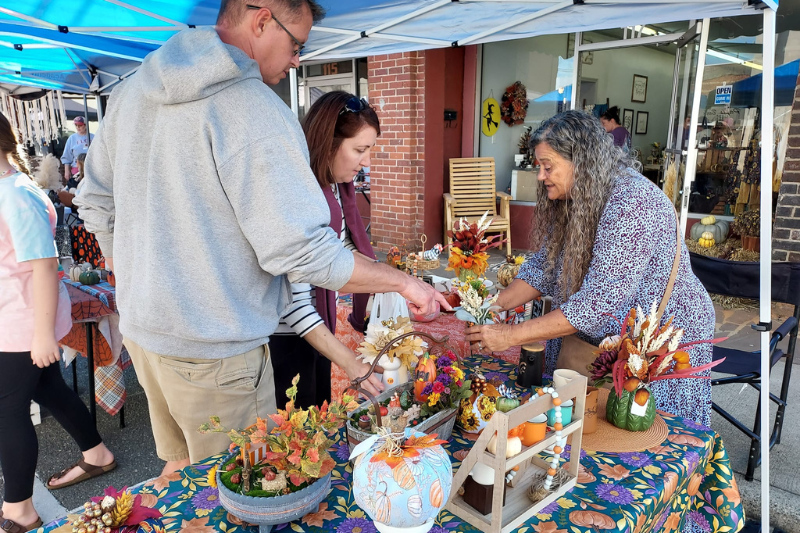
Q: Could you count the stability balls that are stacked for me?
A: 0